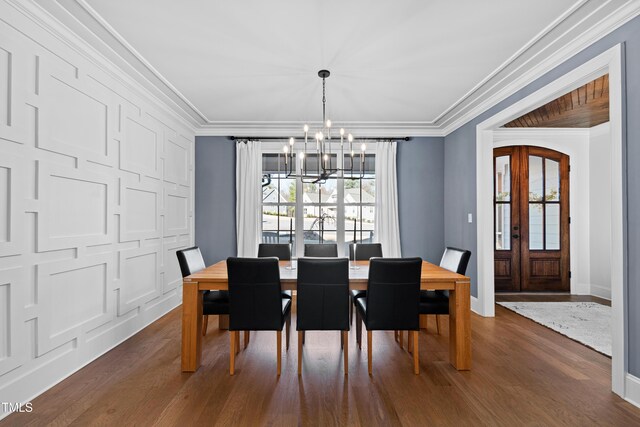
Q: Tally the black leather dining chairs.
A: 8